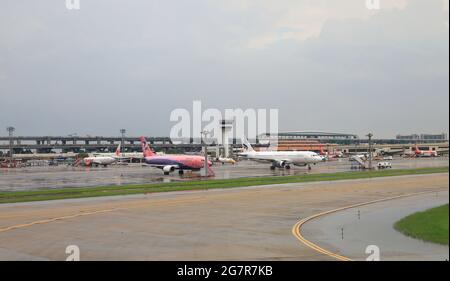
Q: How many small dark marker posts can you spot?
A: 2